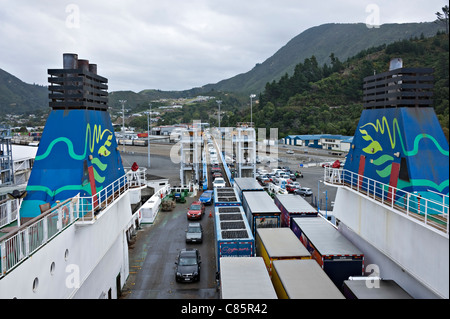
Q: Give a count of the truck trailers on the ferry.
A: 10